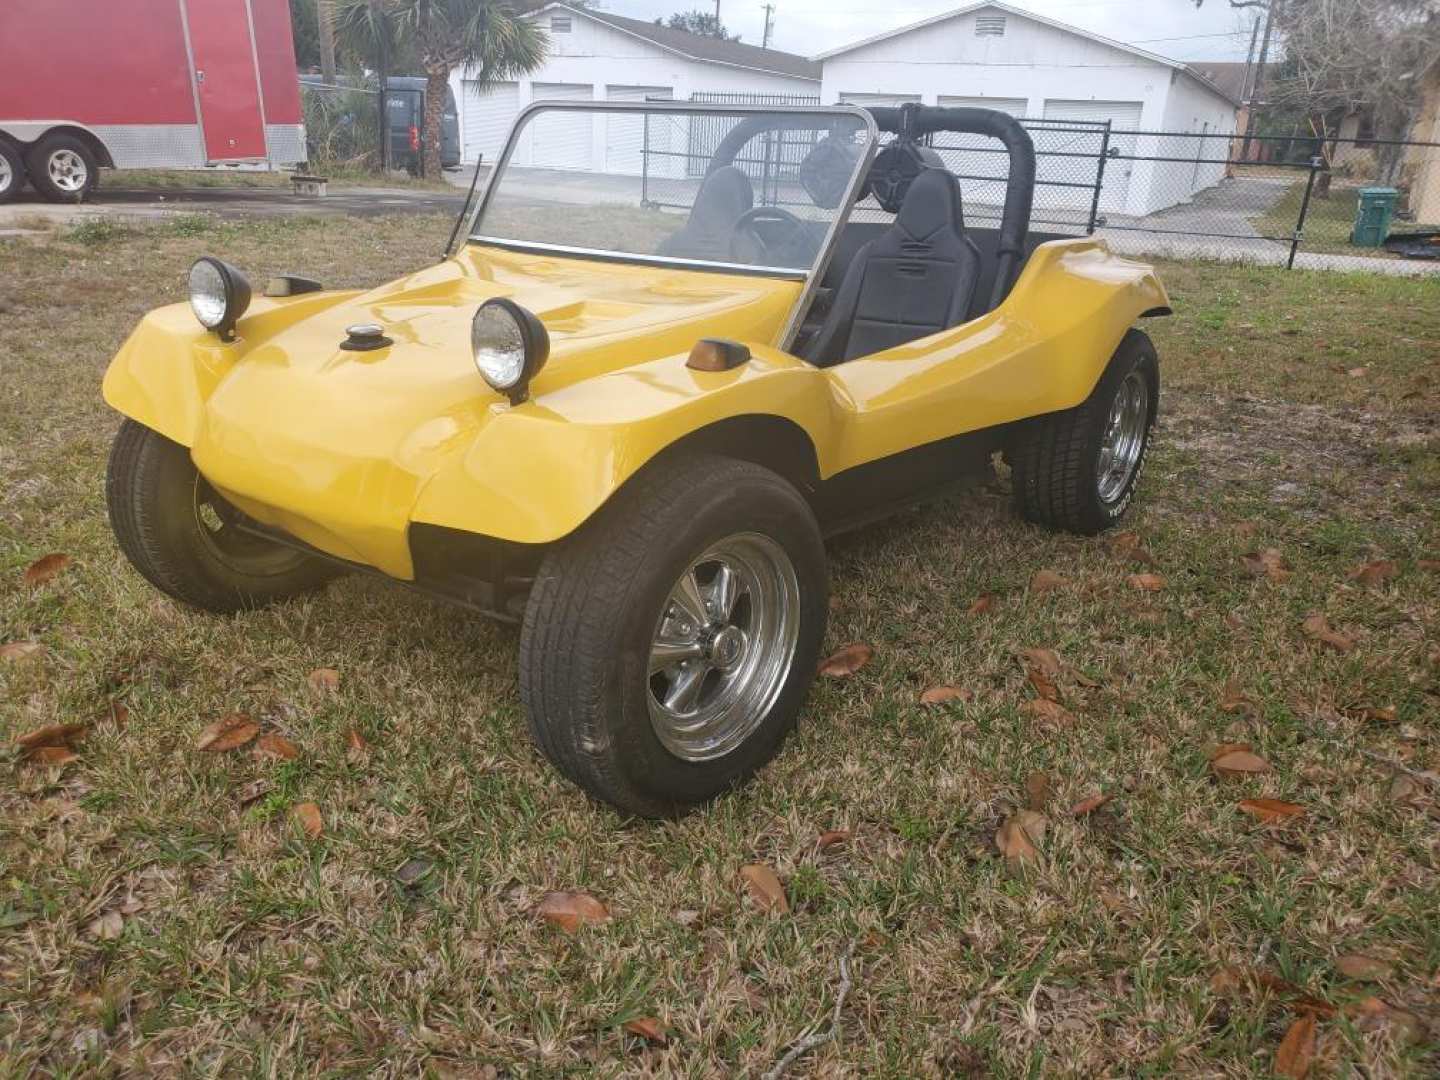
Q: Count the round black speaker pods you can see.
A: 2